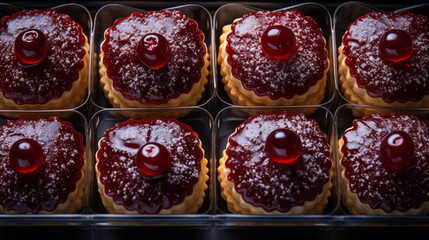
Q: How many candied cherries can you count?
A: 8